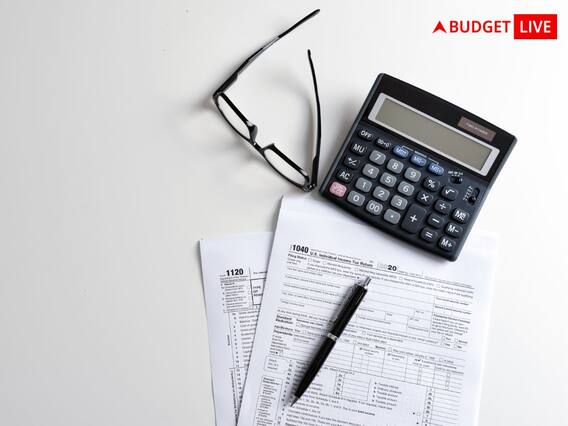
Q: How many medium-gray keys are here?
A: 12